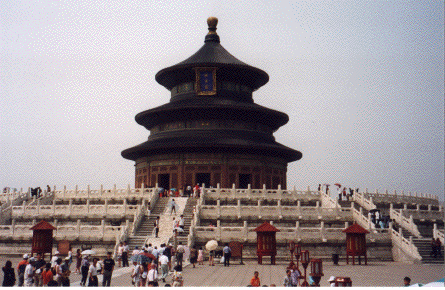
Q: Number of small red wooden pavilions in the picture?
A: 3